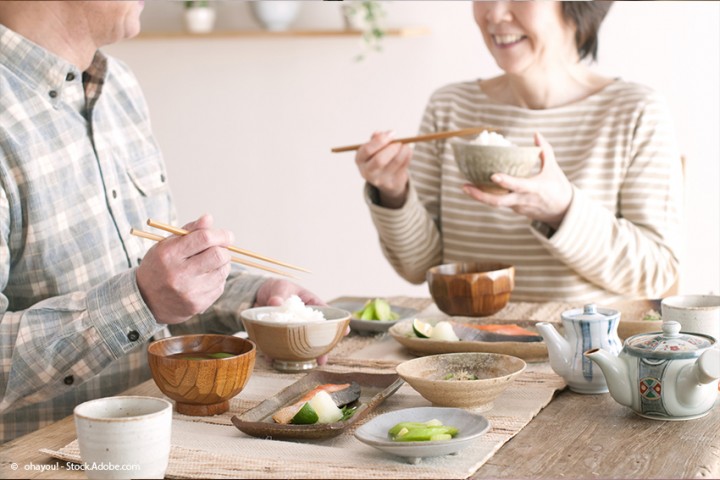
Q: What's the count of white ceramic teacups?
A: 2